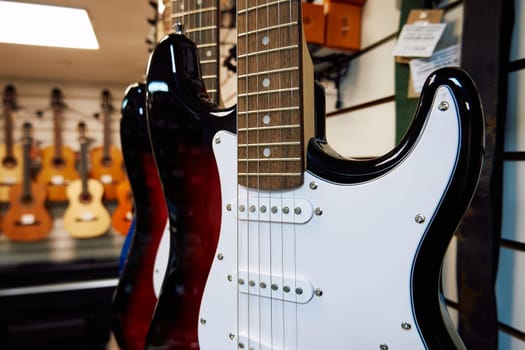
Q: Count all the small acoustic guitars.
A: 6